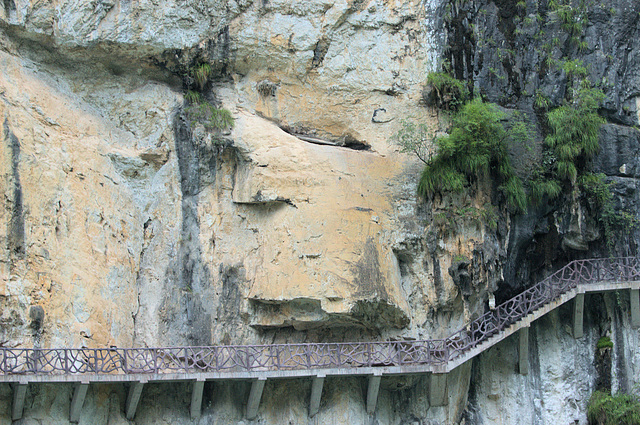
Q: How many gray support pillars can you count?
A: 11